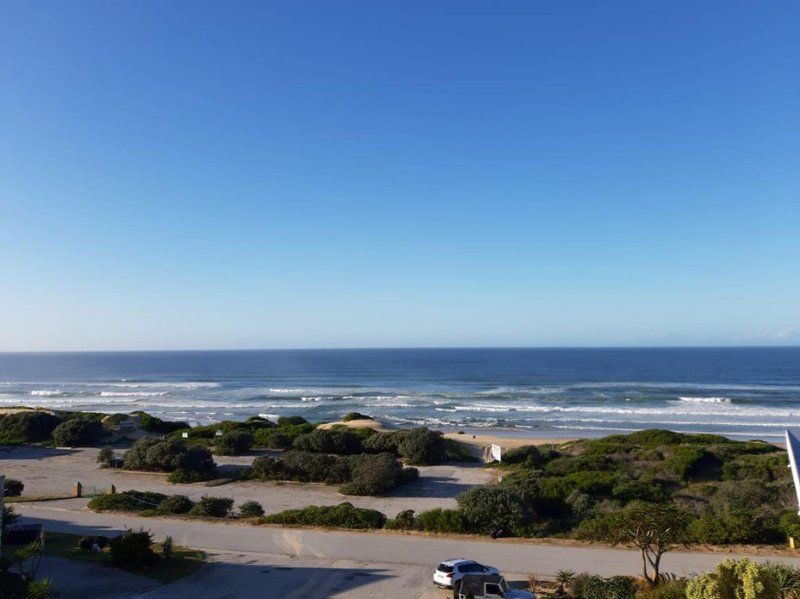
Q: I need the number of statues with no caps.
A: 0